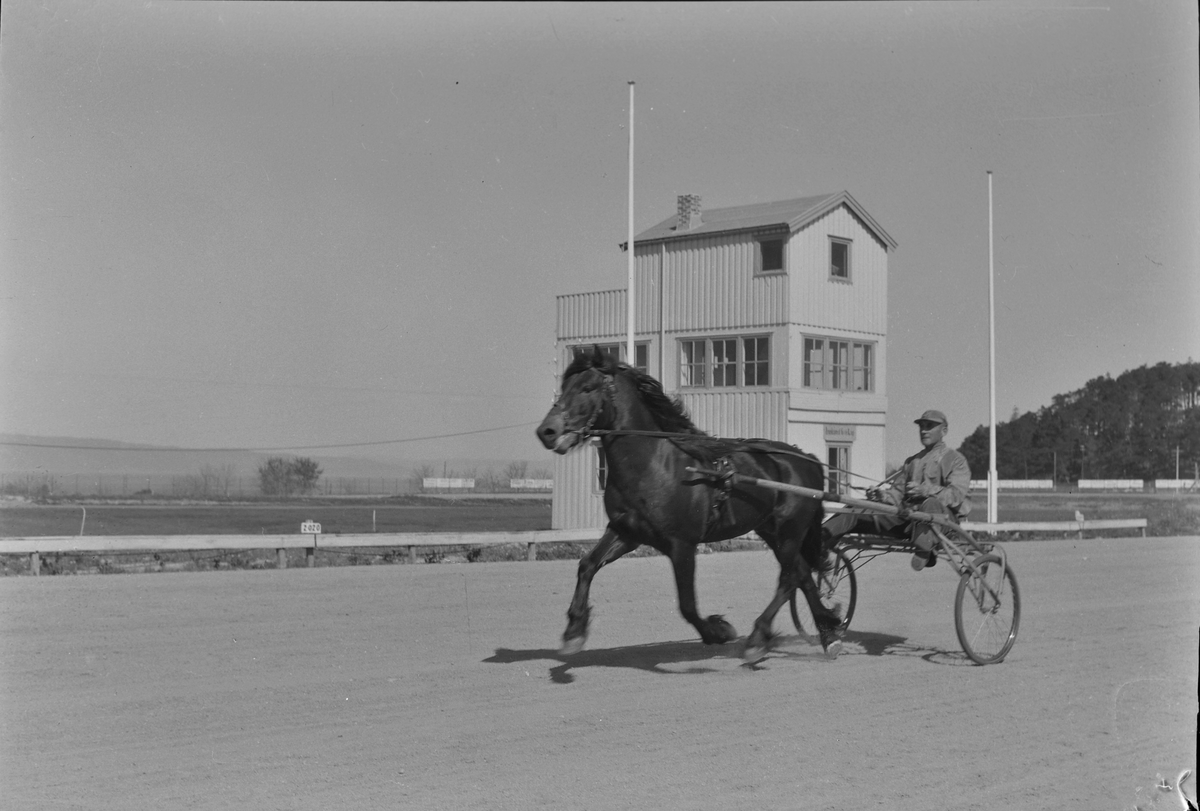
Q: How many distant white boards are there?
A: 5